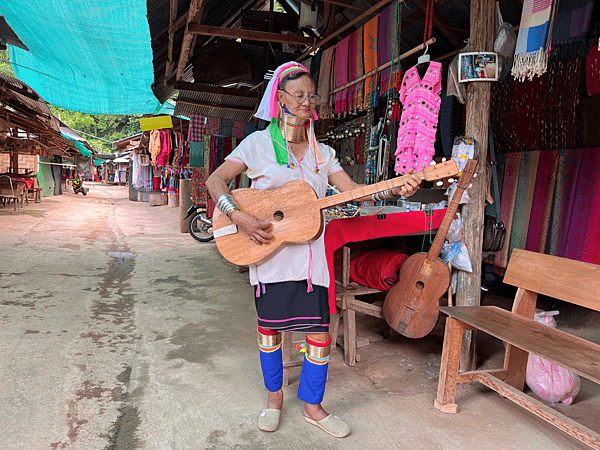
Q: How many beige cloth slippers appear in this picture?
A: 2